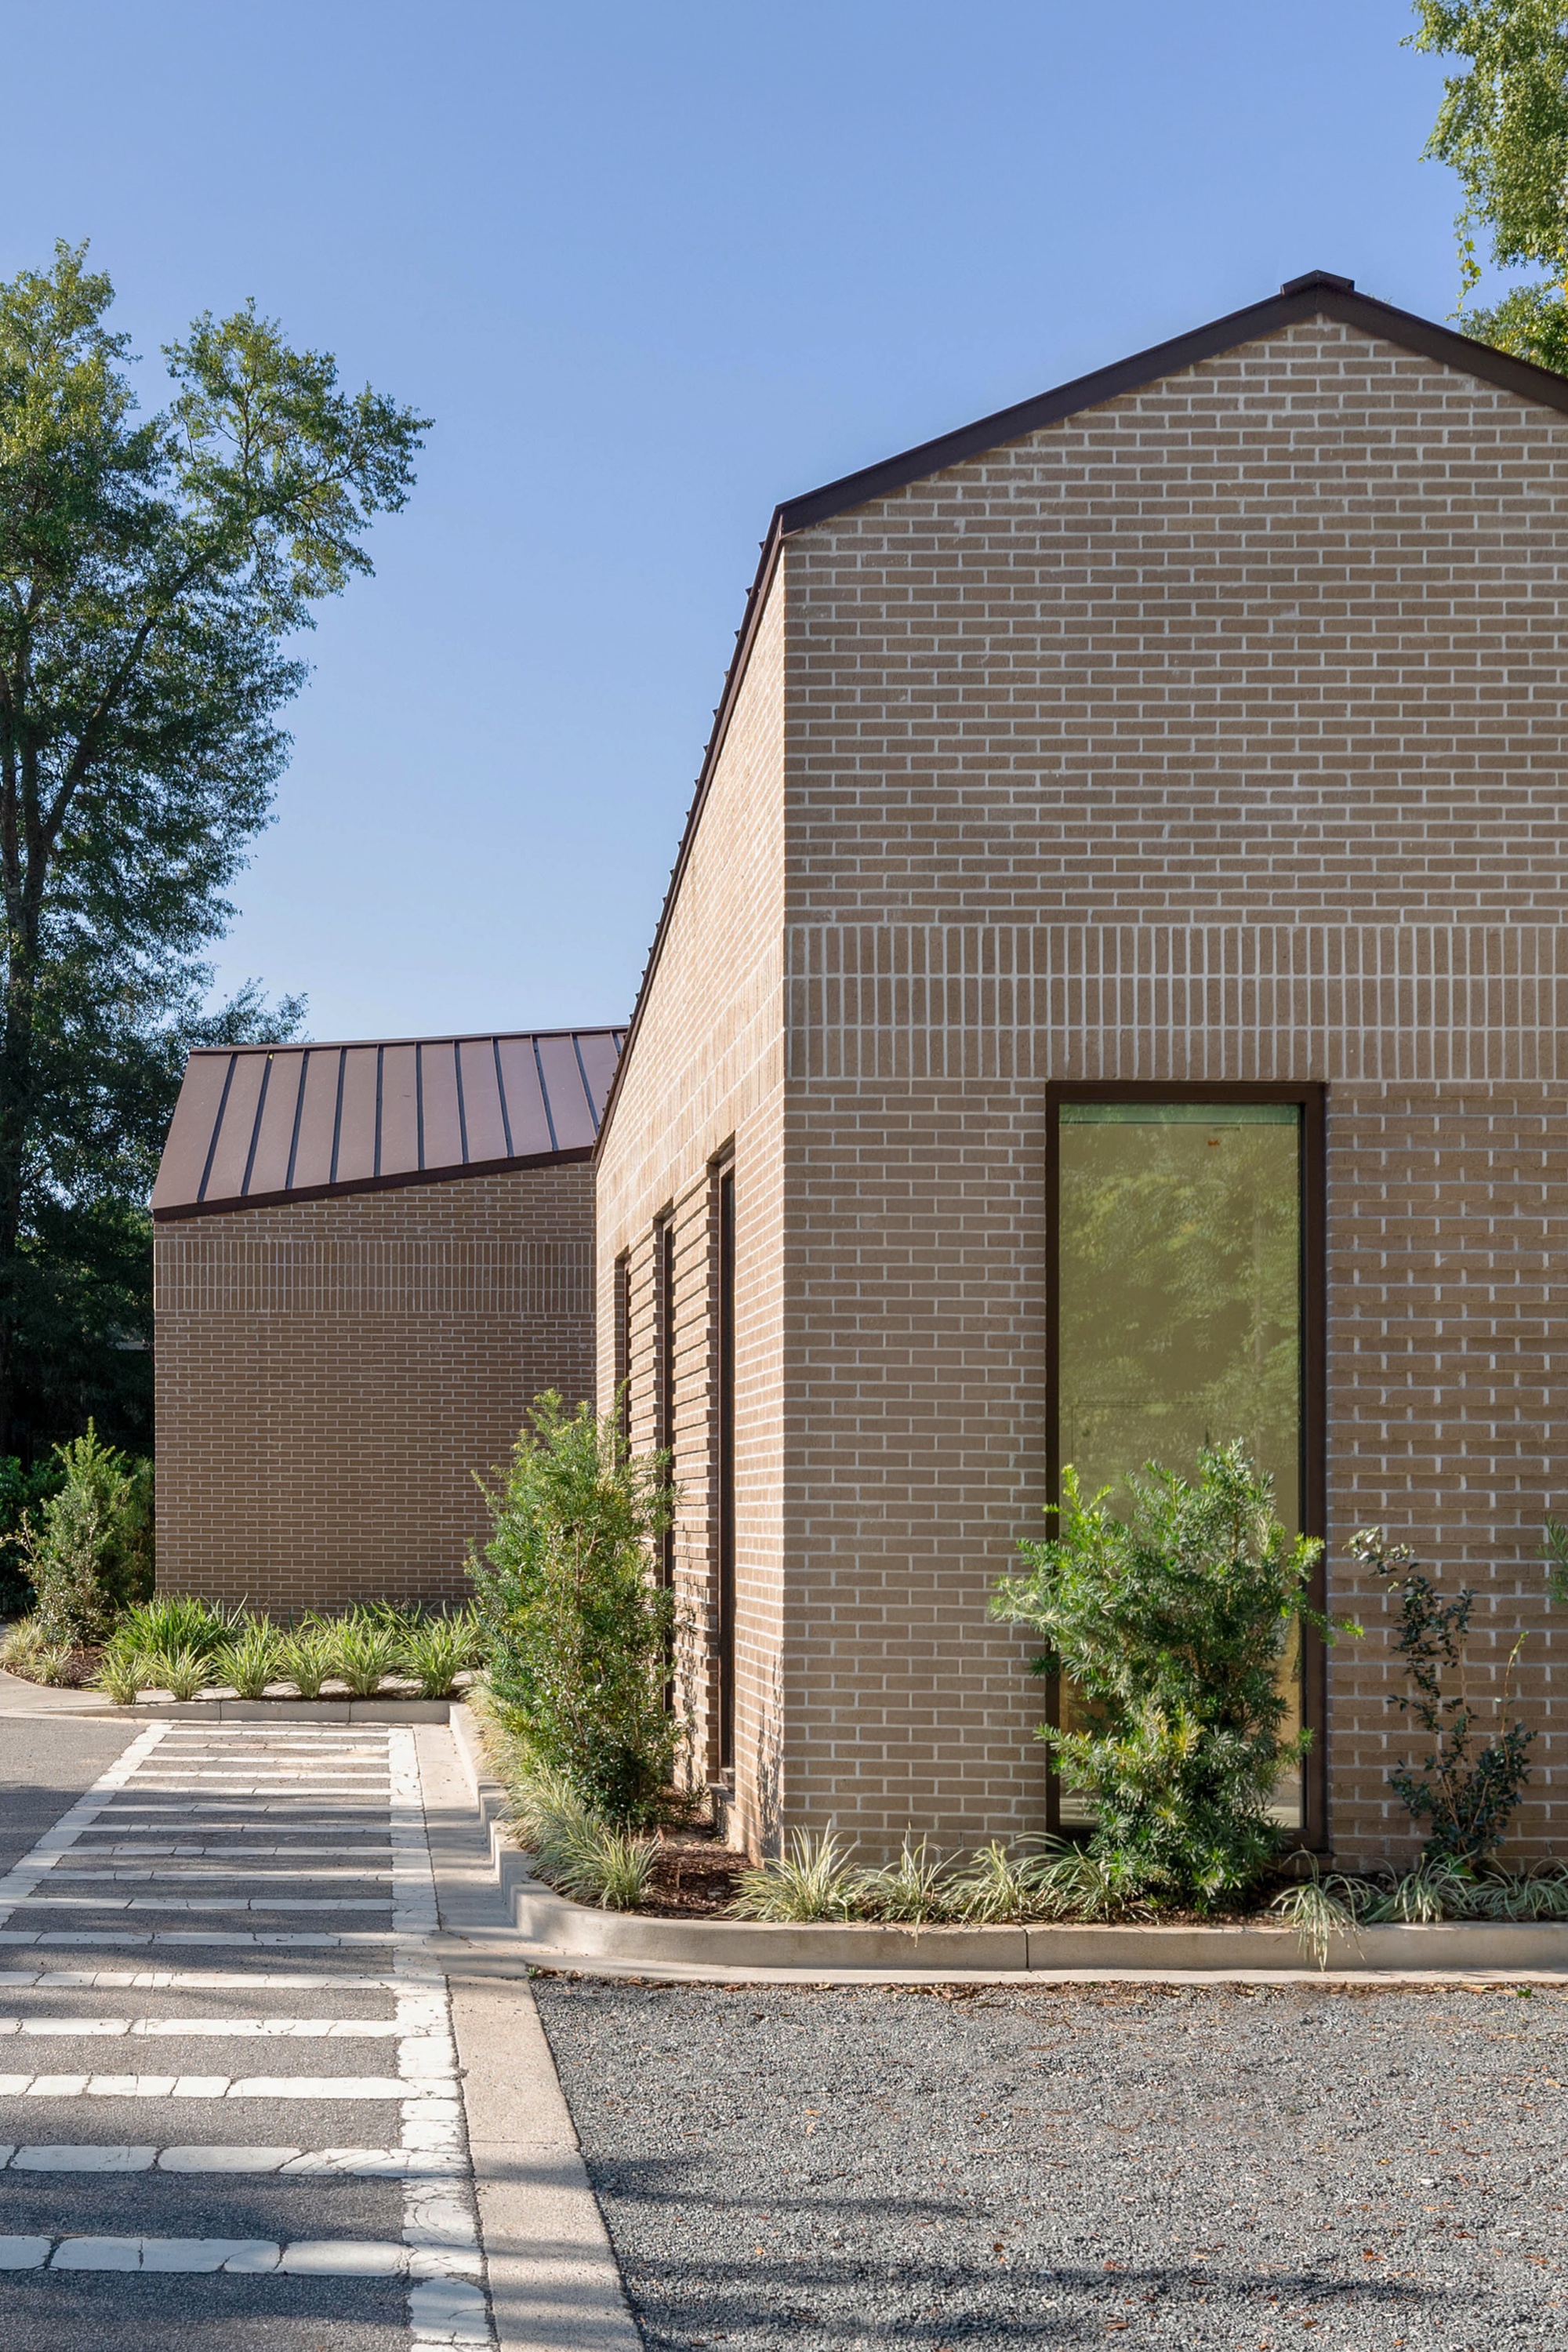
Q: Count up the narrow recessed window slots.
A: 3